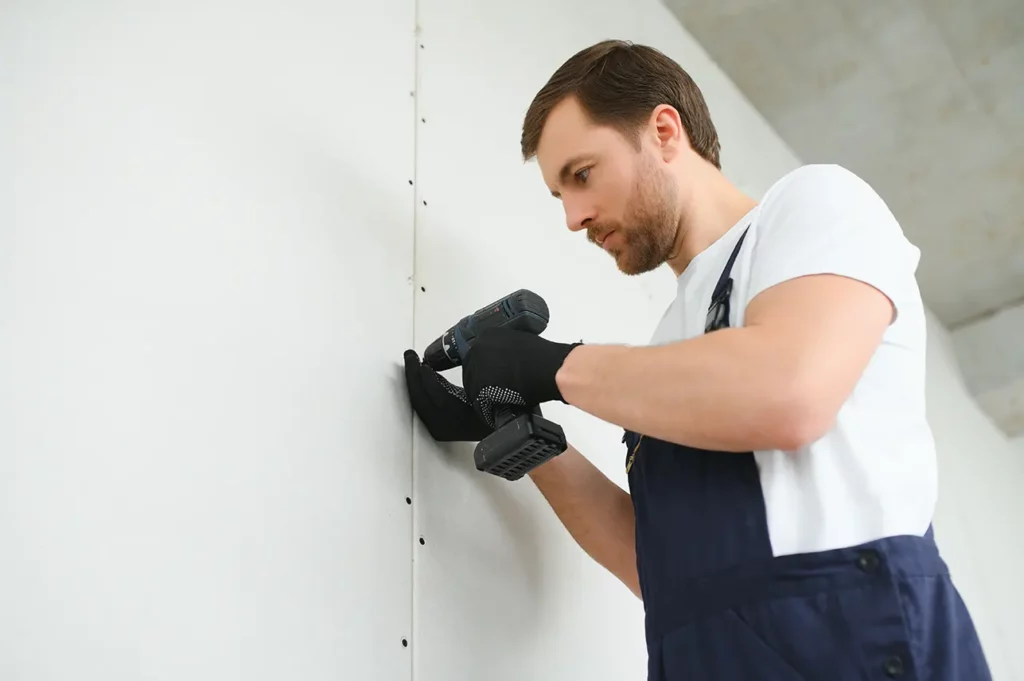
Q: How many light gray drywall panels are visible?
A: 2